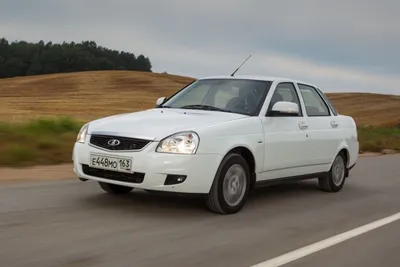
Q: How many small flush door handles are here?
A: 2